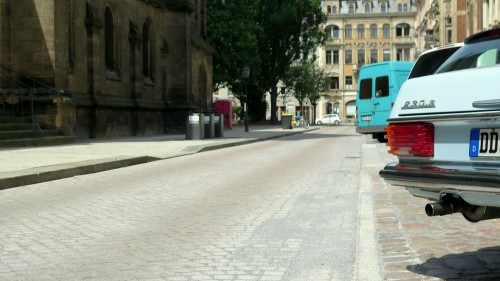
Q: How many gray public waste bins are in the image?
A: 3